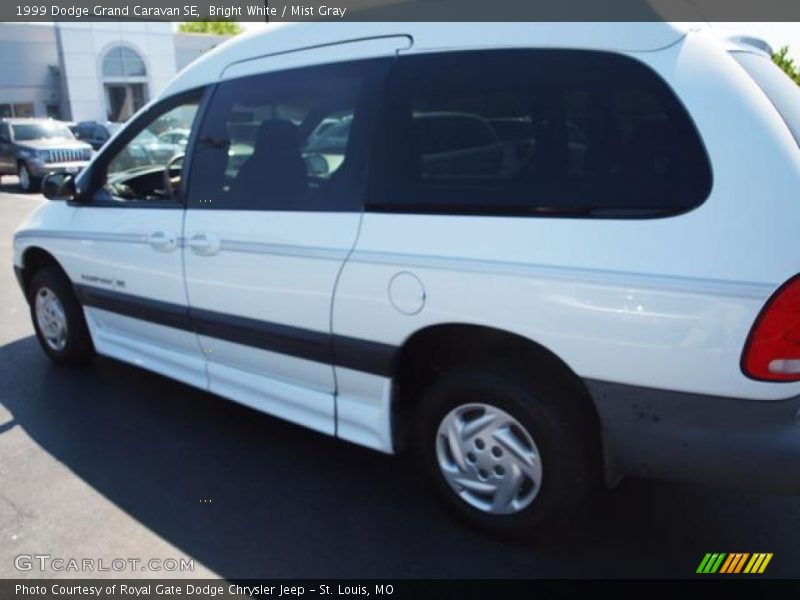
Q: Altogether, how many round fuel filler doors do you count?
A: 1